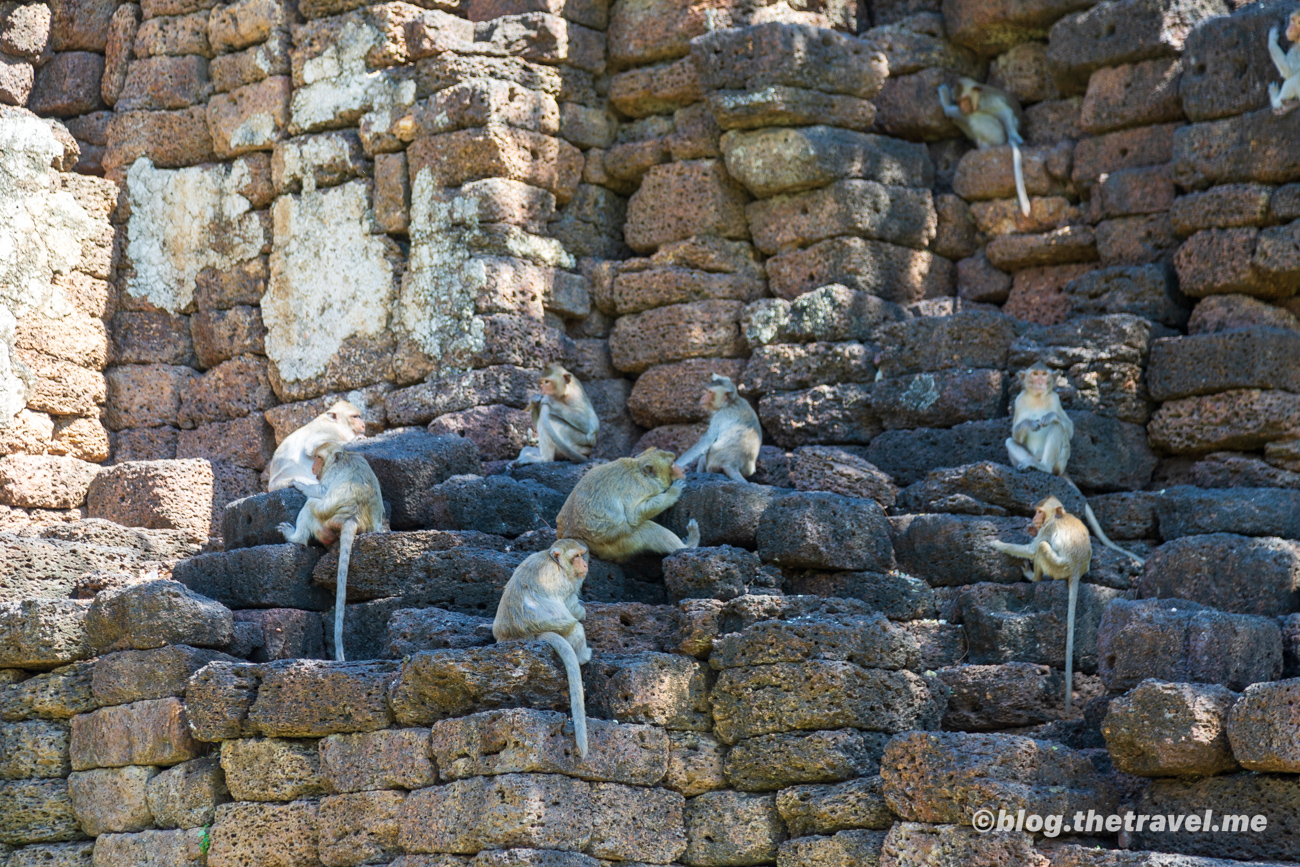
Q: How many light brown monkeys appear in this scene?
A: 10